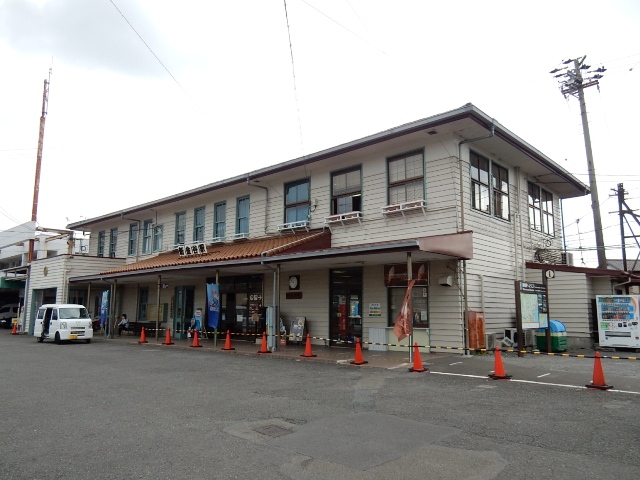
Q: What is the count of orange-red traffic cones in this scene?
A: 11